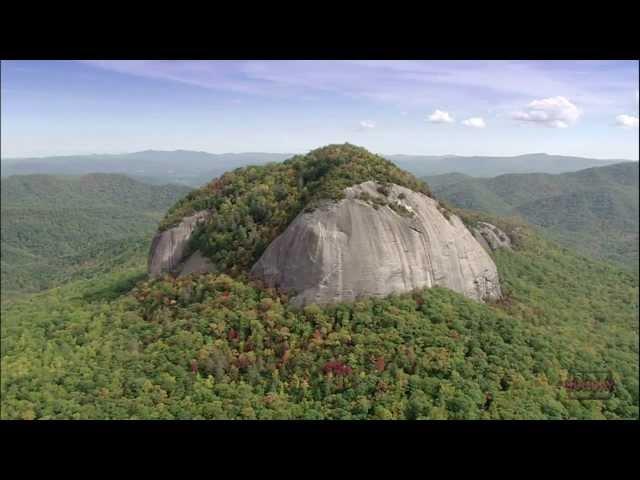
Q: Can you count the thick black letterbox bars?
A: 2